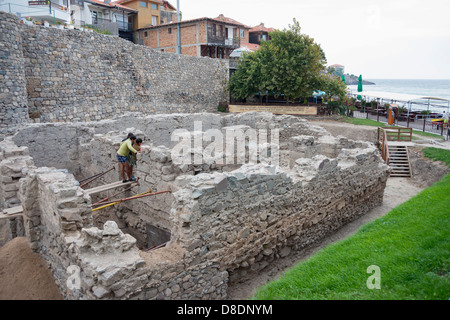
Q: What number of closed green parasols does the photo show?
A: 2